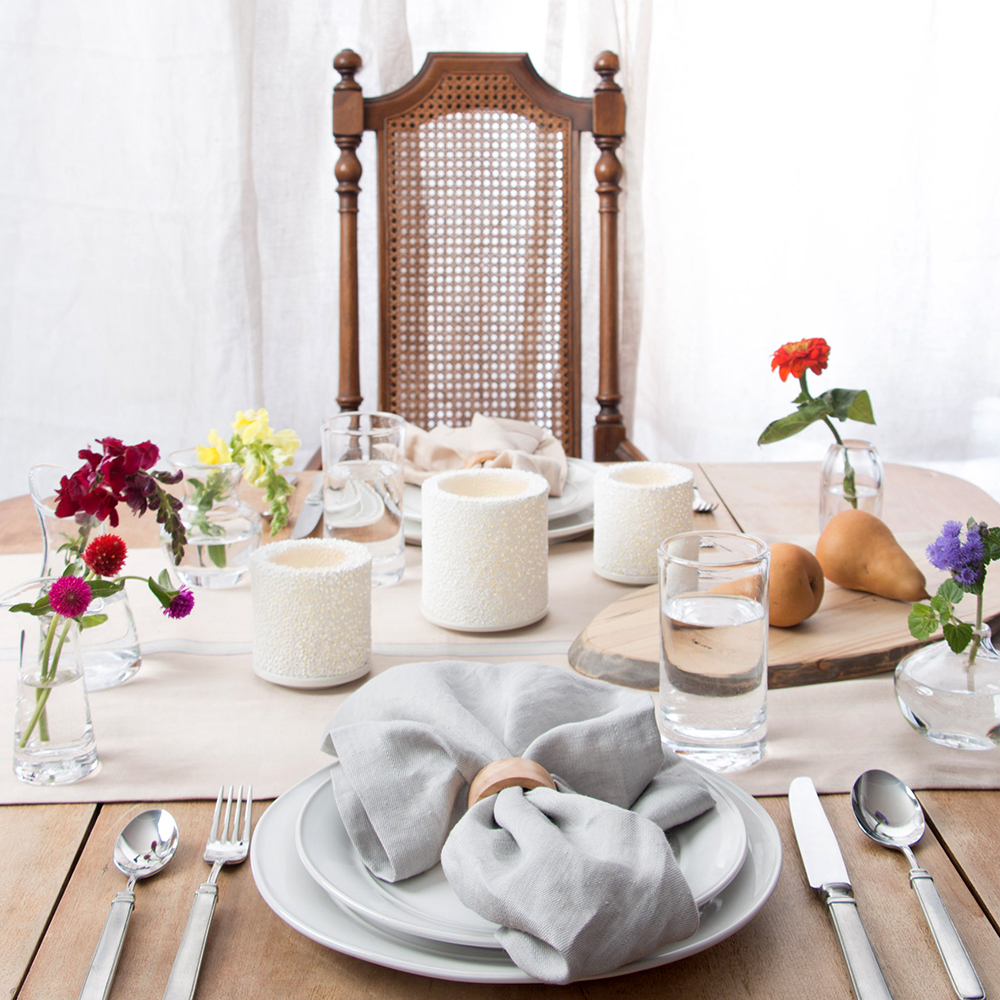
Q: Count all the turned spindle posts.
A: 2